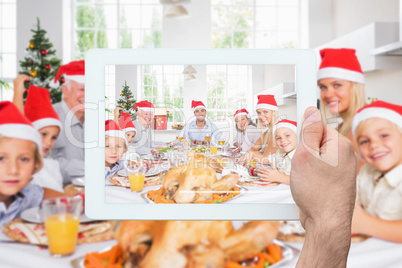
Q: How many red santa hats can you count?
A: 12